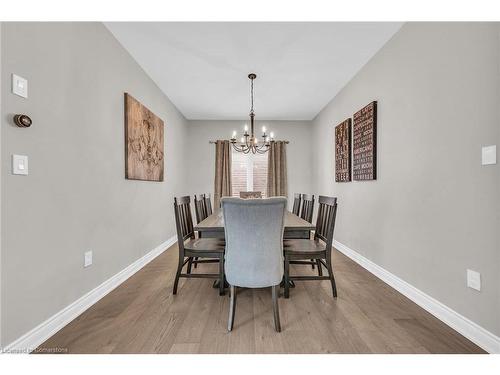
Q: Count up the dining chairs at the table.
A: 8